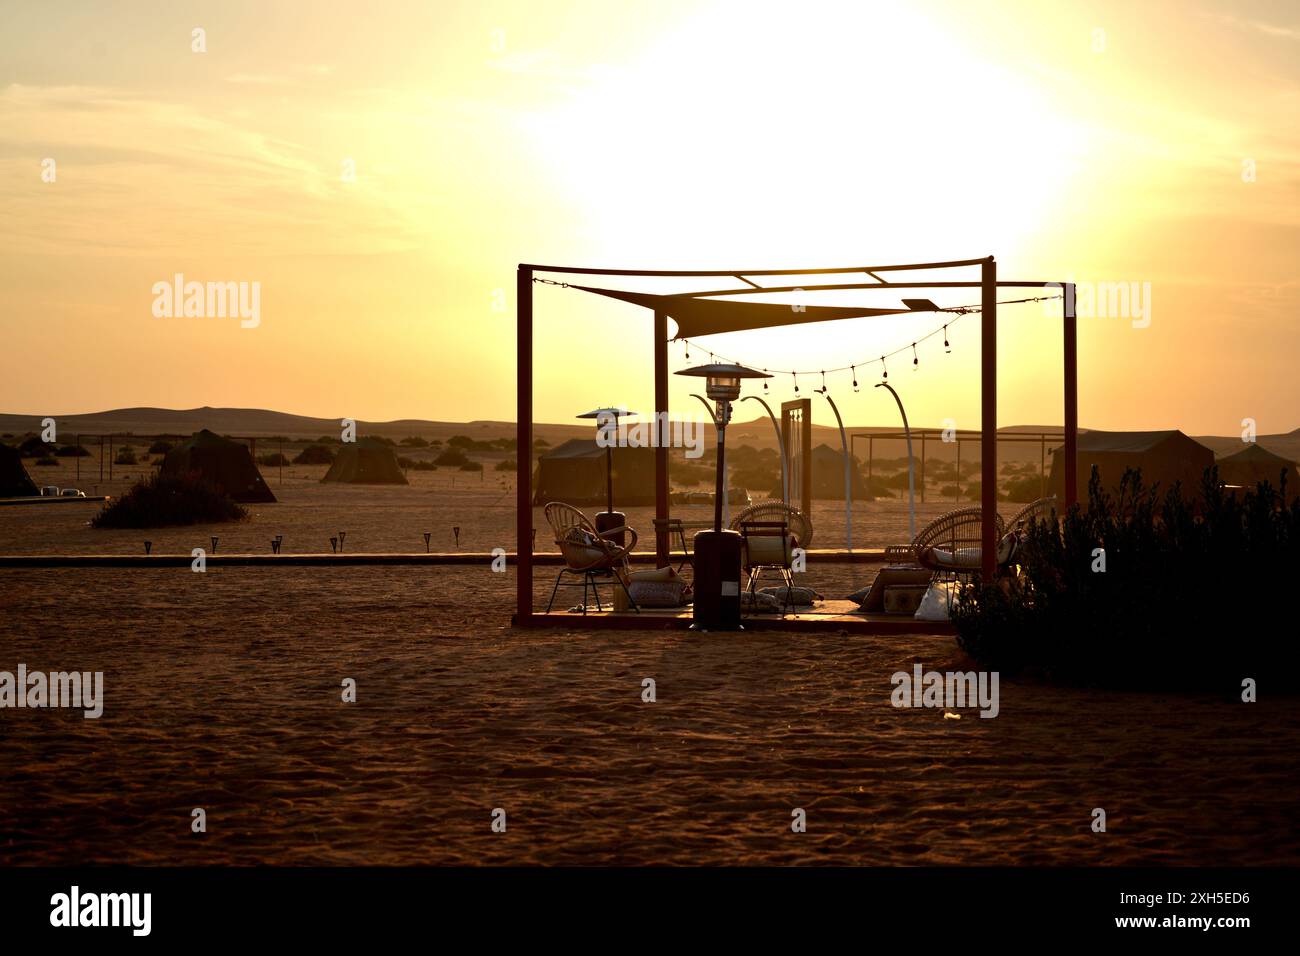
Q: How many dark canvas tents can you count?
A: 7